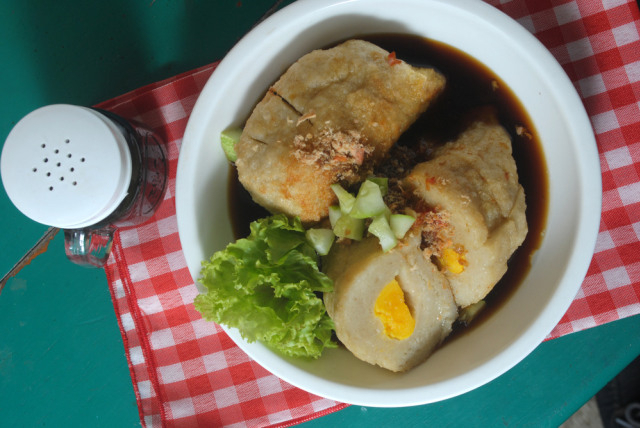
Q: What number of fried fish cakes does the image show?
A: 3